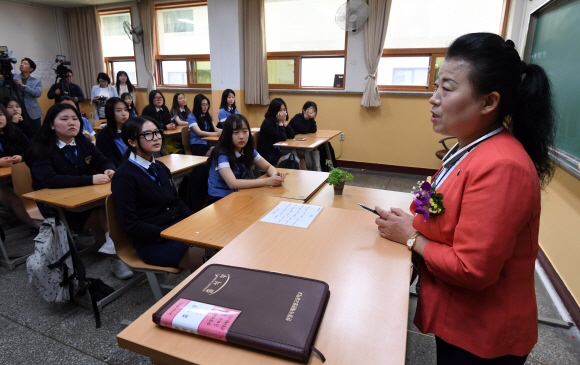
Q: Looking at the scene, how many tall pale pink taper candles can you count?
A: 0